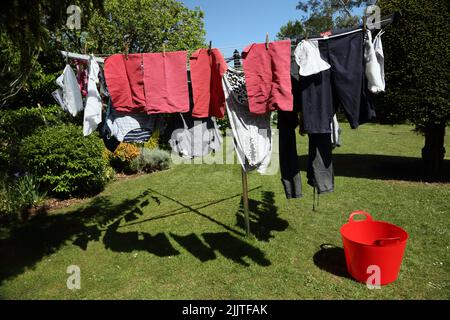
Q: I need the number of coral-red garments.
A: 4